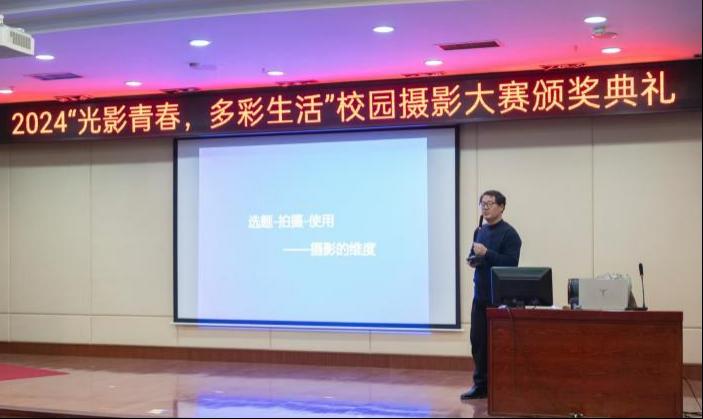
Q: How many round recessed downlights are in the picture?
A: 9